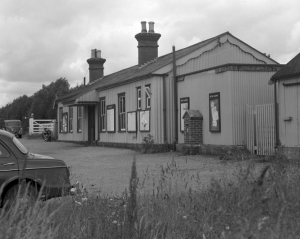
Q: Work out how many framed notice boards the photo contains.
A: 6